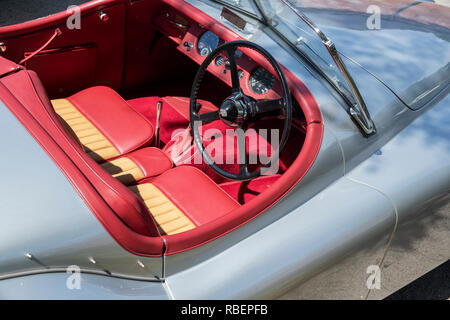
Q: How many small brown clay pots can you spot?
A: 0